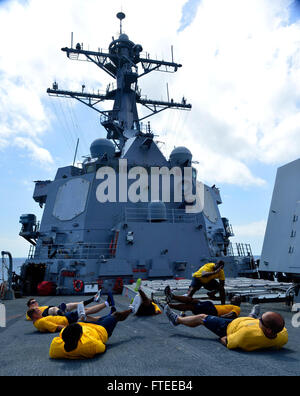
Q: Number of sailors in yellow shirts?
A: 7